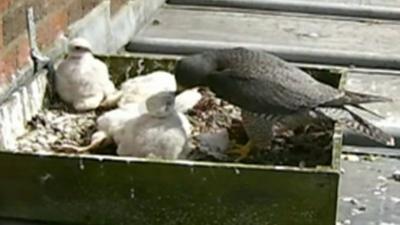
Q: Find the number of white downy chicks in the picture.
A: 3